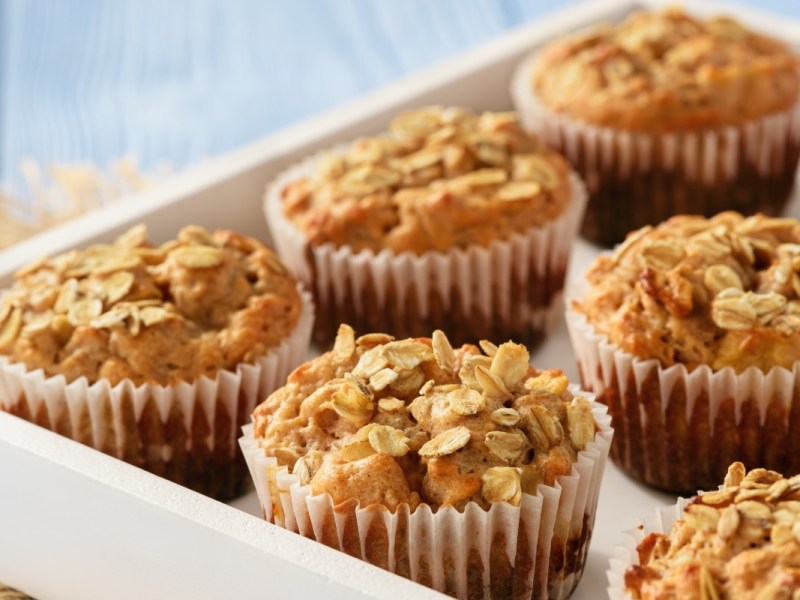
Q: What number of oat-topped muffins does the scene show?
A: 6